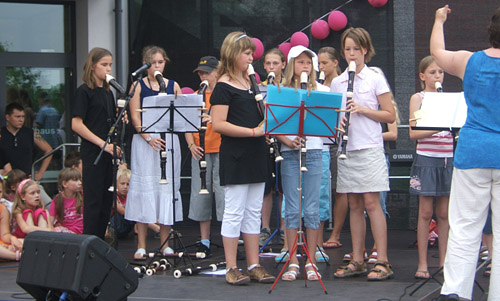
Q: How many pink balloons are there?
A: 8